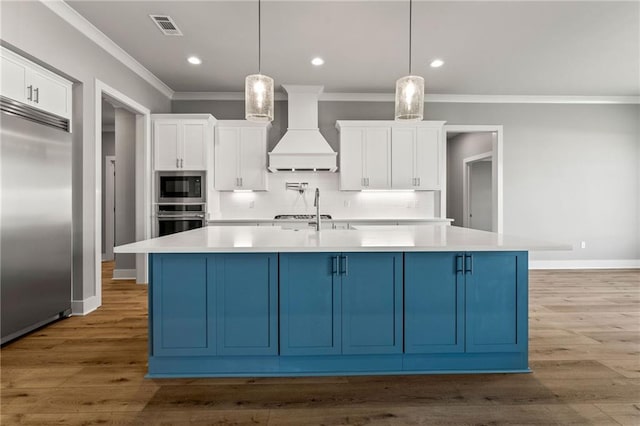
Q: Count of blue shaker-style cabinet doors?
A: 6